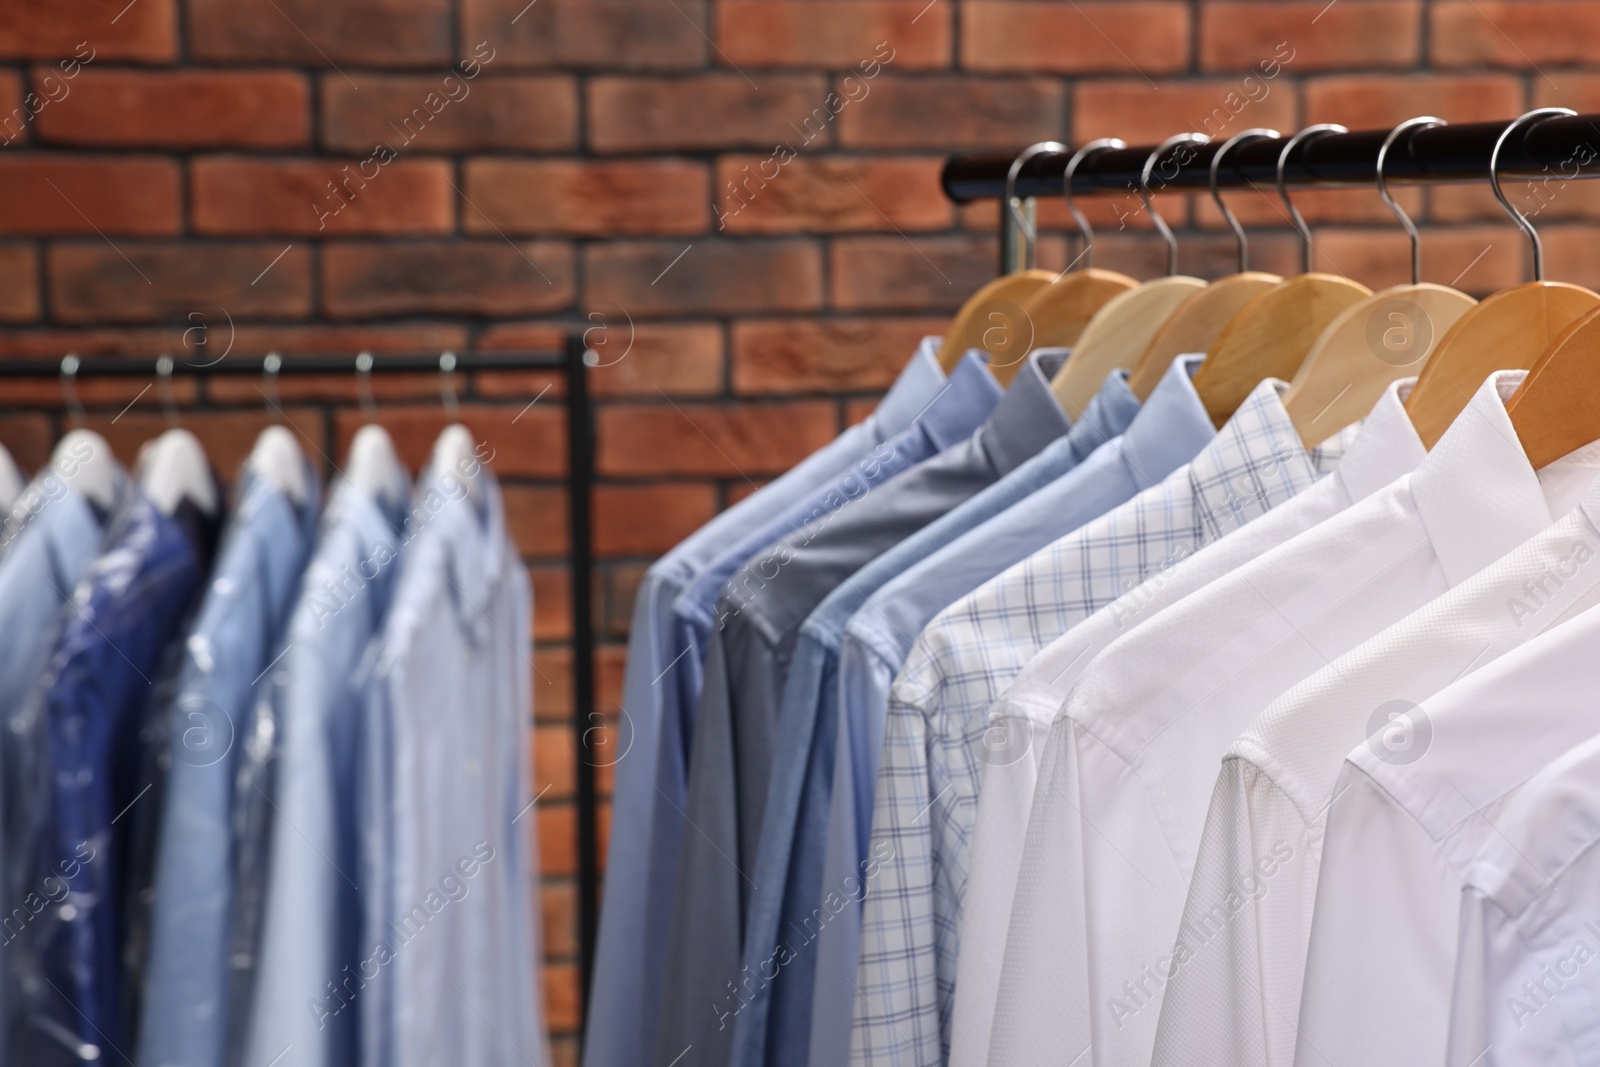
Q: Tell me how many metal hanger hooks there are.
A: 12